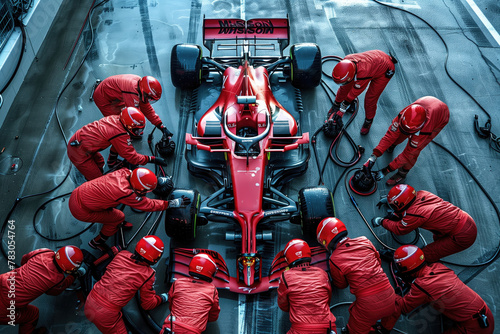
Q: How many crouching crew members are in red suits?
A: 12